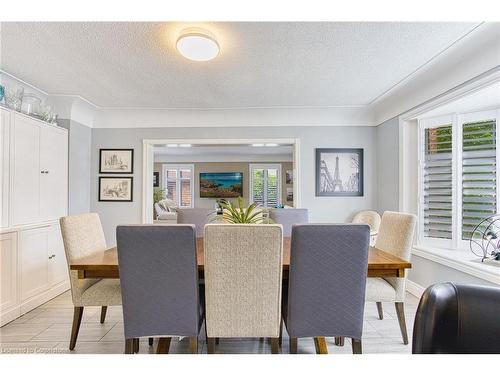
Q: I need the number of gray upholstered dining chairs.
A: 4